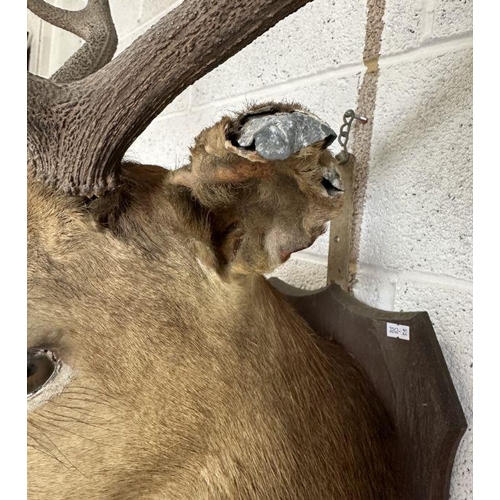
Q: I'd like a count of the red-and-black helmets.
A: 0